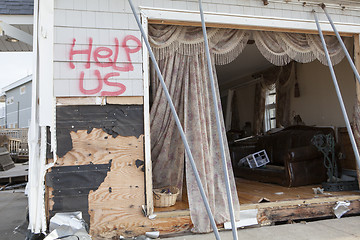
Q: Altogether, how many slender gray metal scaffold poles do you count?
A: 4